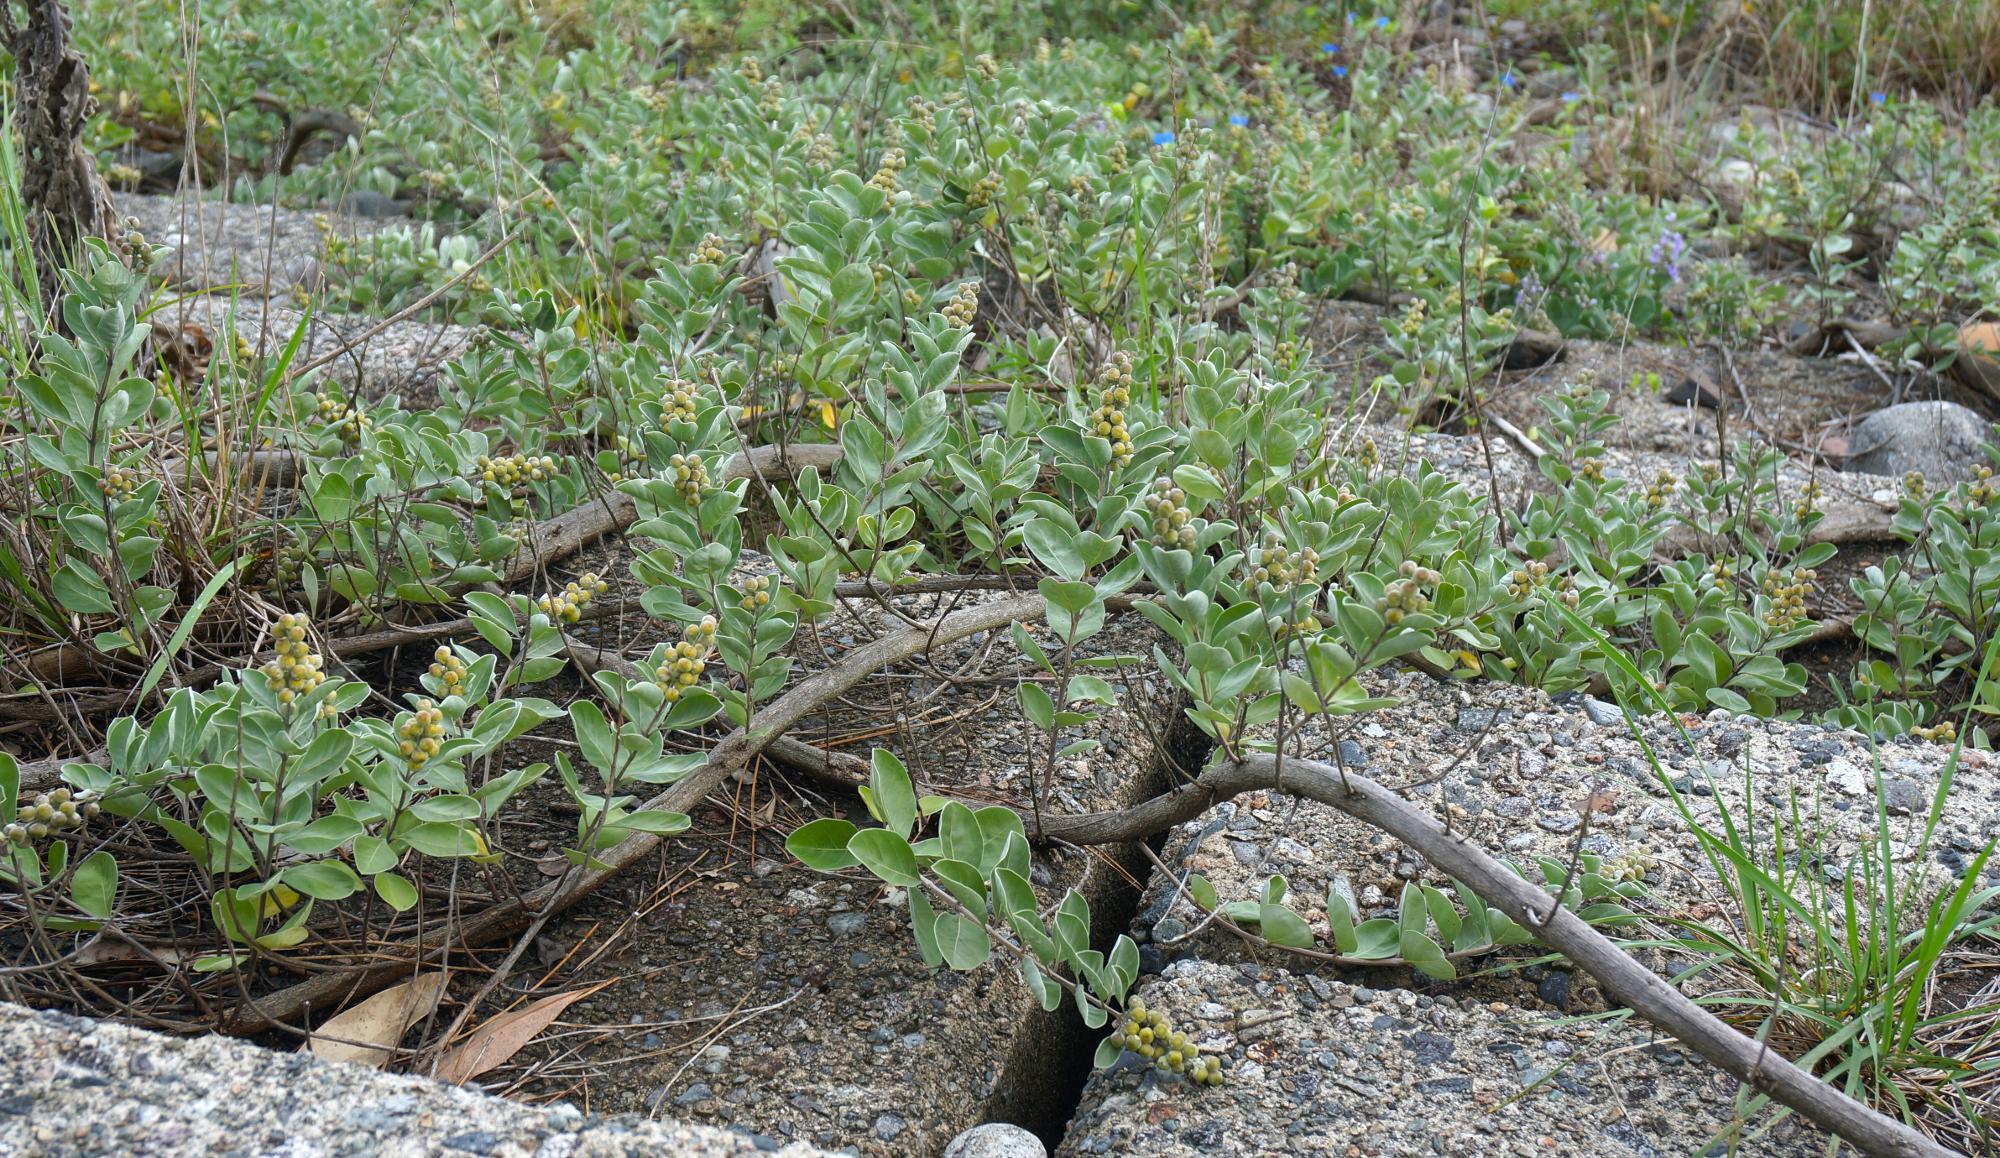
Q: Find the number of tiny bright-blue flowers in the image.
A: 9